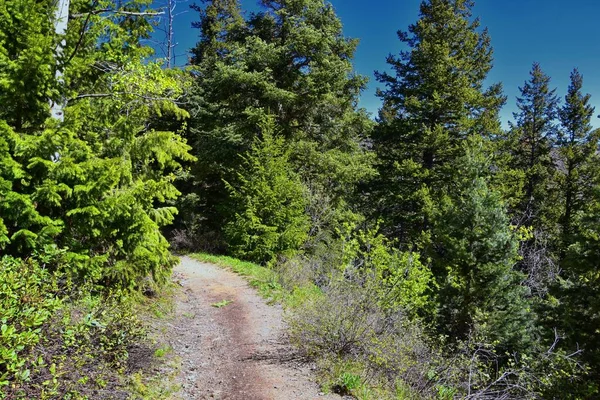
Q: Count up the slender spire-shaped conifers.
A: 2